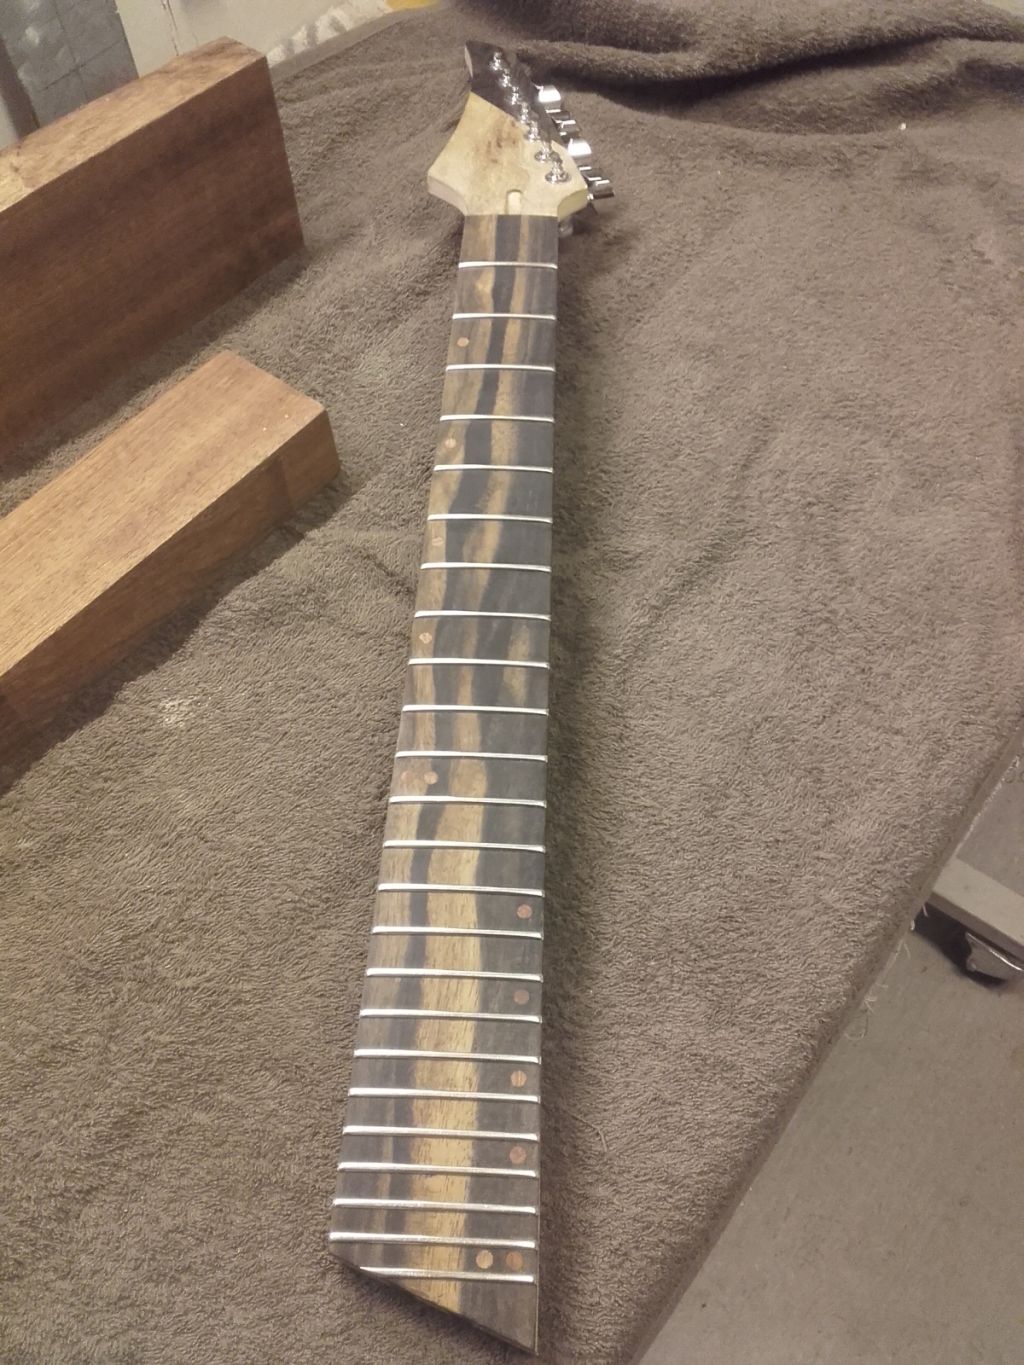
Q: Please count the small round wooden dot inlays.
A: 12